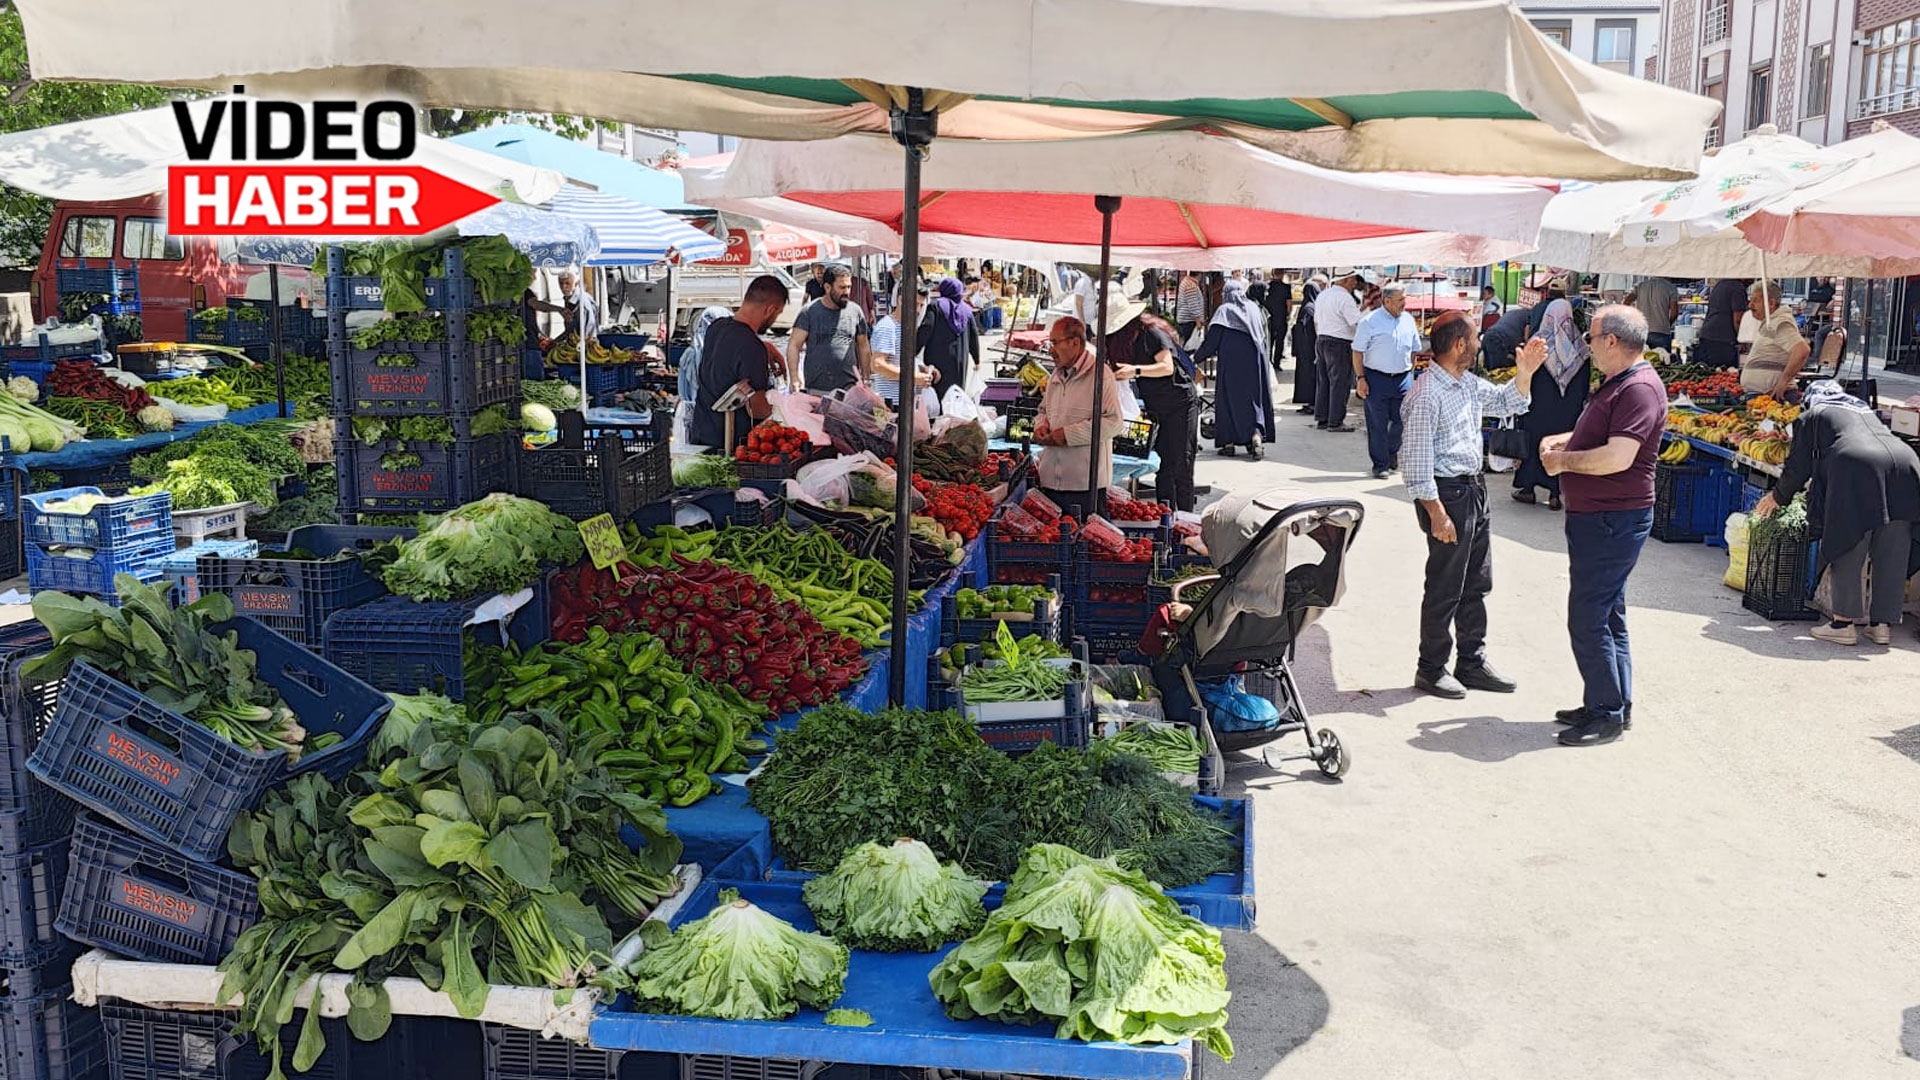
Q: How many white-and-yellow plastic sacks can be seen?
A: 1